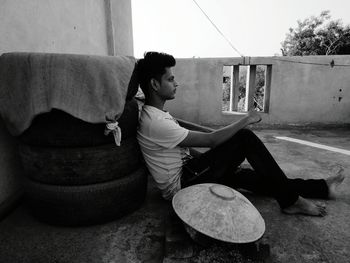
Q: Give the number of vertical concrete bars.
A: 3